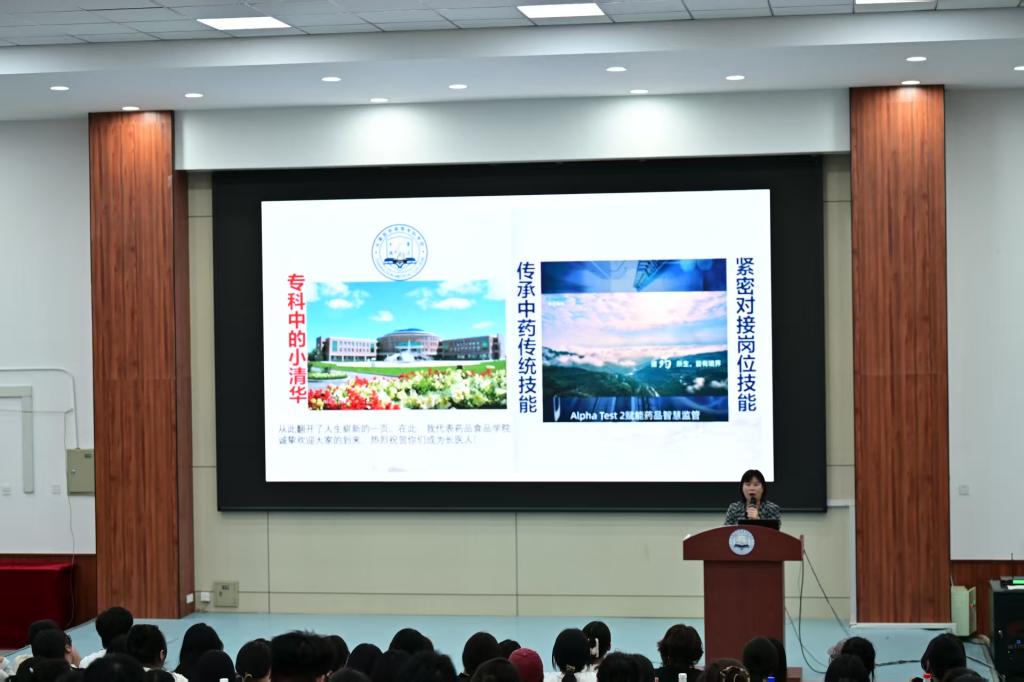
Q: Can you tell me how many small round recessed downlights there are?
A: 12